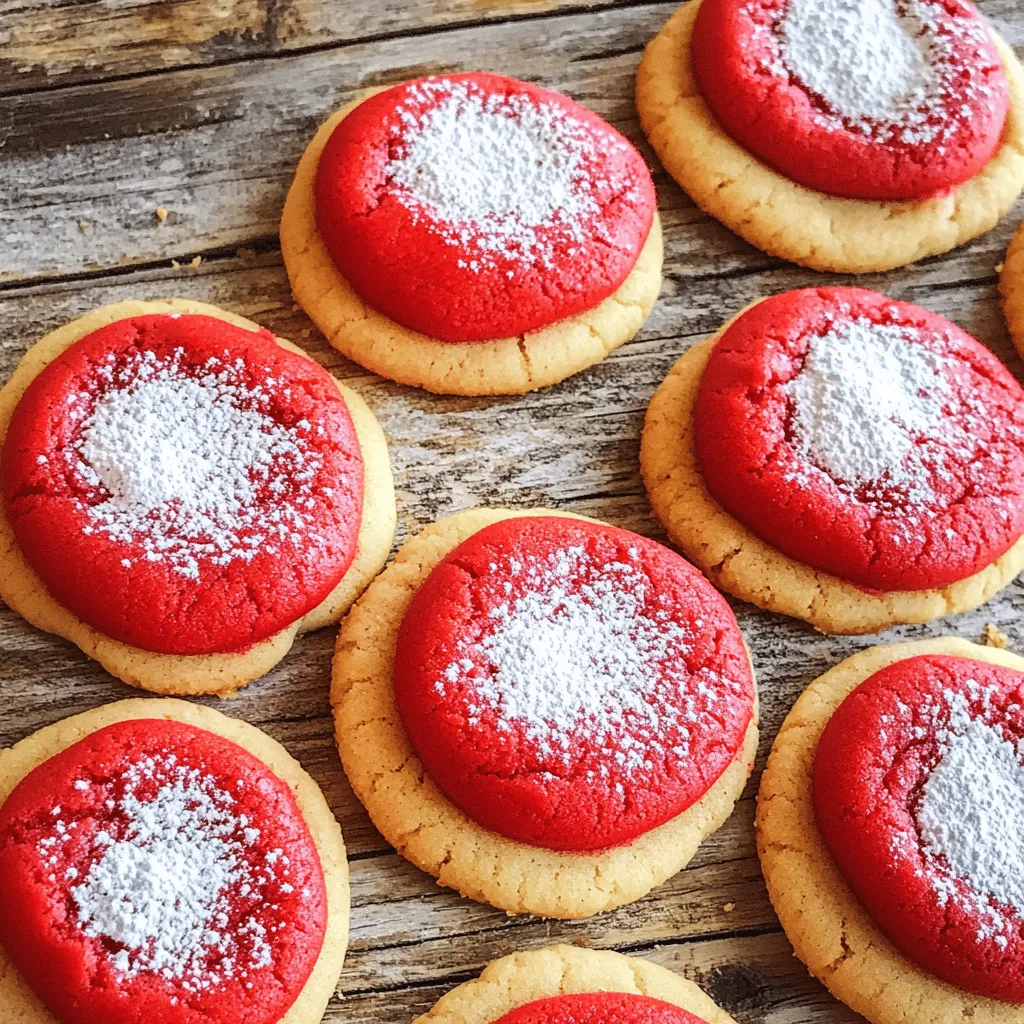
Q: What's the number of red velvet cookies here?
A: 8